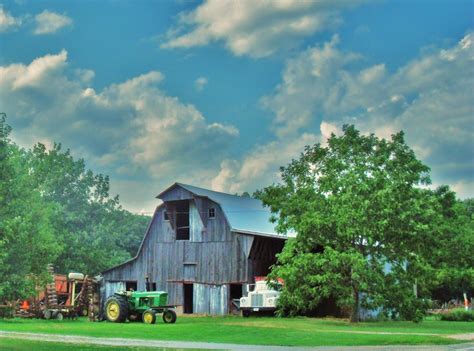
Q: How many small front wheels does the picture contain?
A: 2